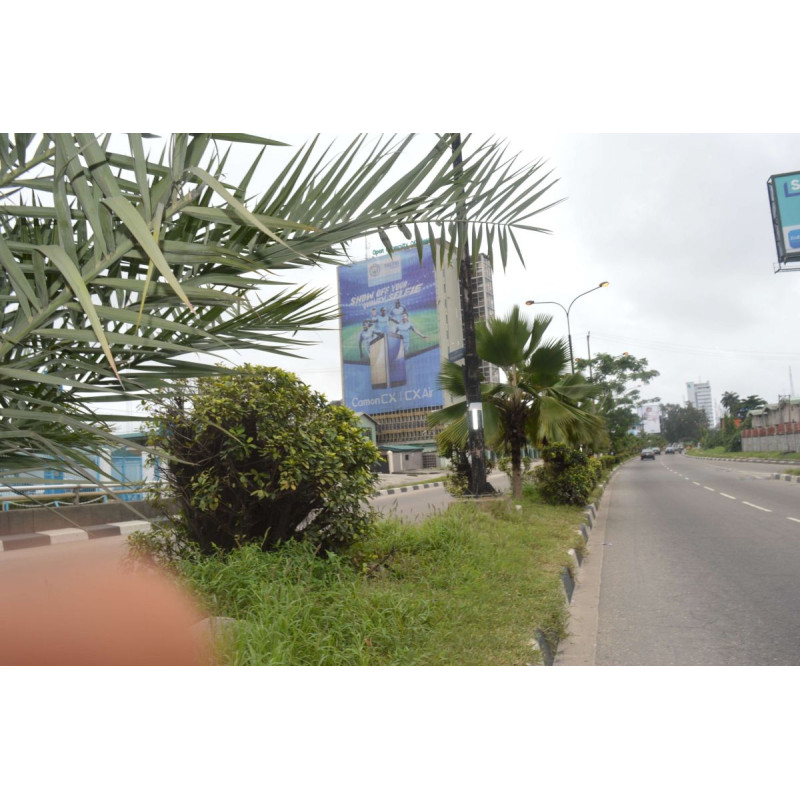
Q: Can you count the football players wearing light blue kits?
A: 5